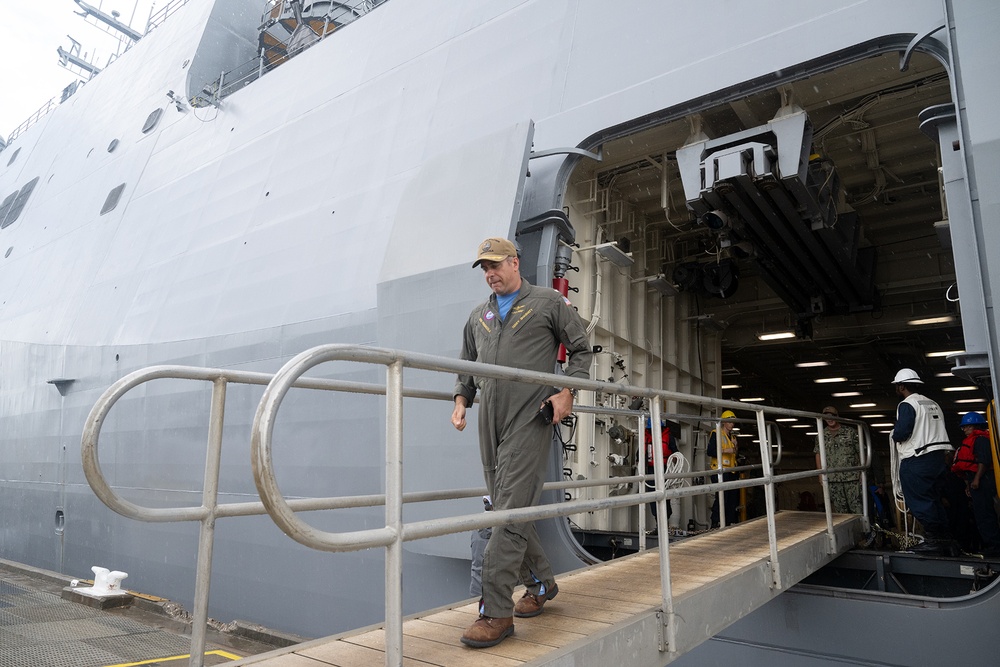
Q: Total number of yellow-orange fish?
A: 0